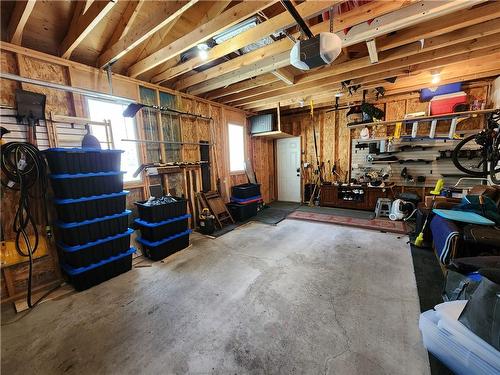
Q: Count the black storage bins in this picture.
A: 11